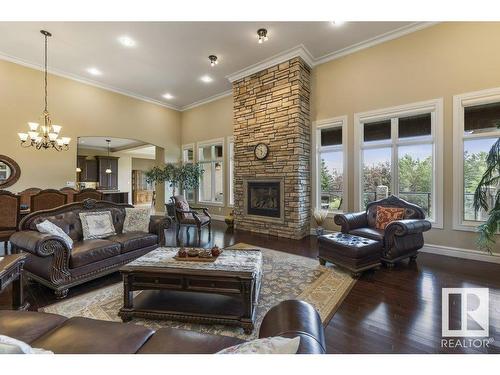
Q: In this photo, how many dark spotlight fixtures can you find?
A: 2